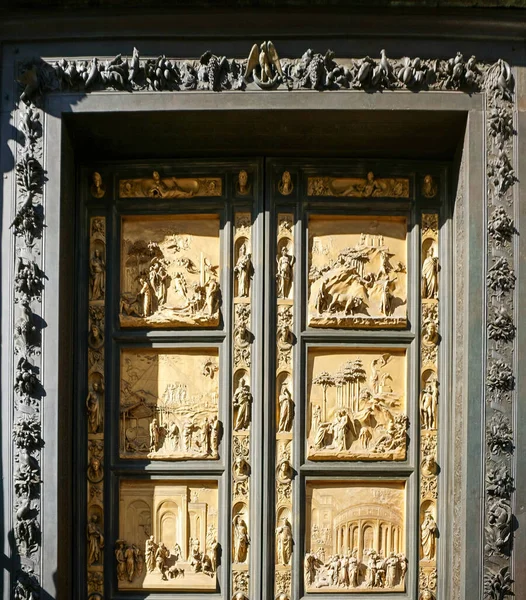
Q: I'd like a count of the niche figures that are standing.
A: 12